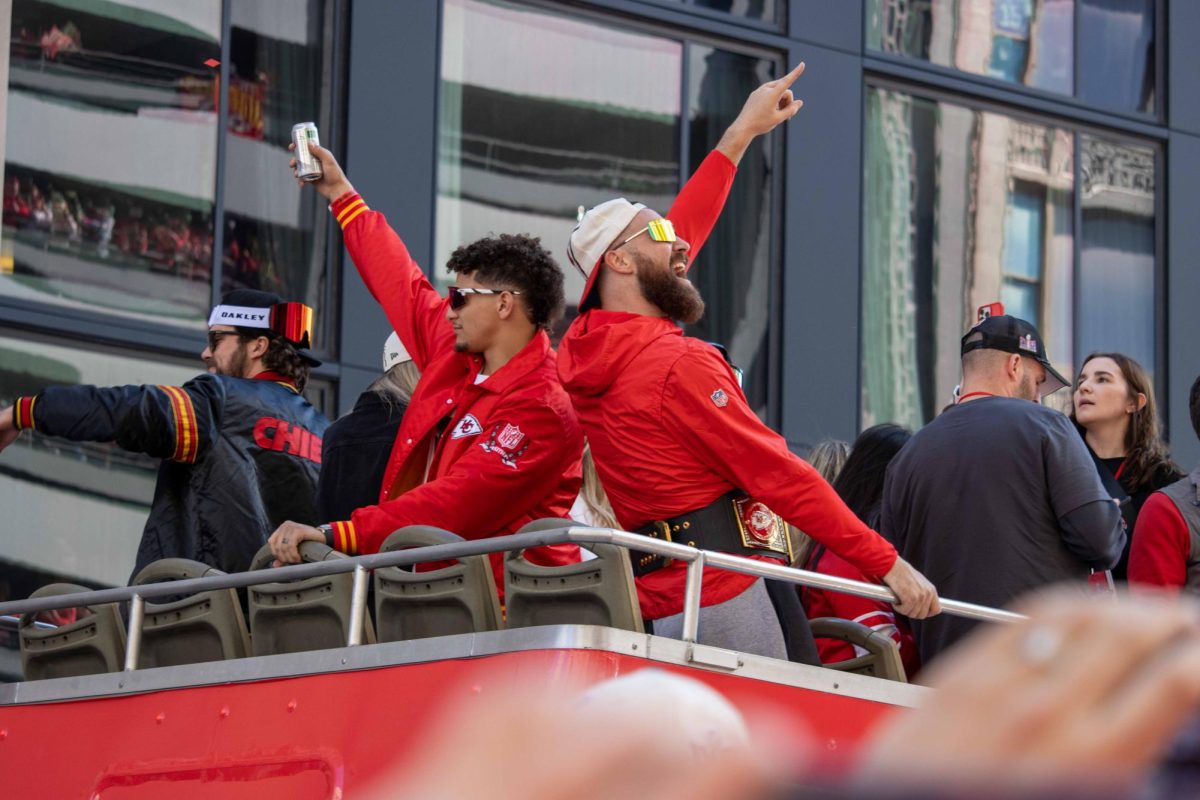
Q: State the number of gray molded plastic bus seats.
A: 6